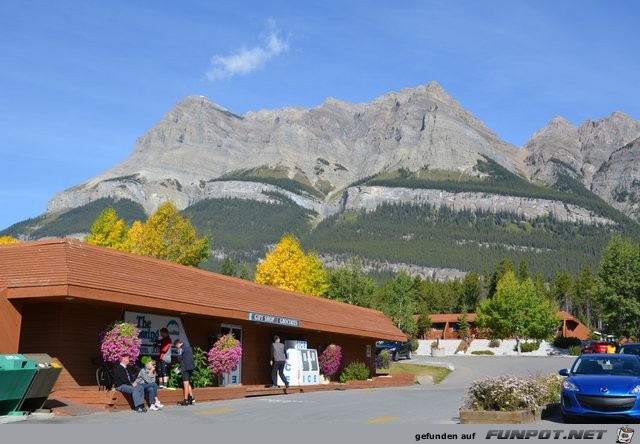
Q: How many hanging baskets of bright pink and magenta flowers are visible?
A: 3